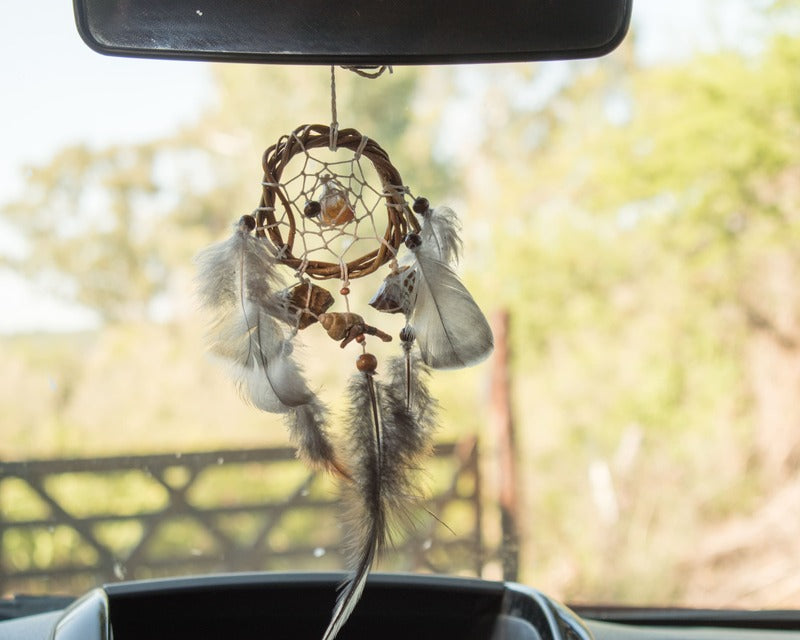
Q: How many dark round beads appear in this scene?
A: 5